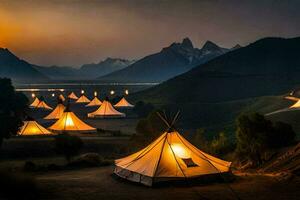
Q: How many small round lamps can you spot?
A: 6